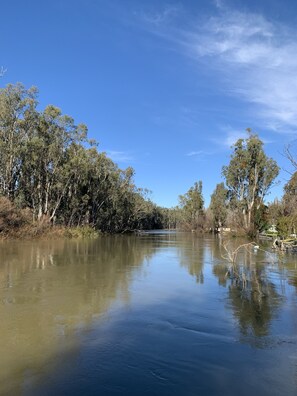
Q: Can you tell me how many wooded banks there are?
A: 2